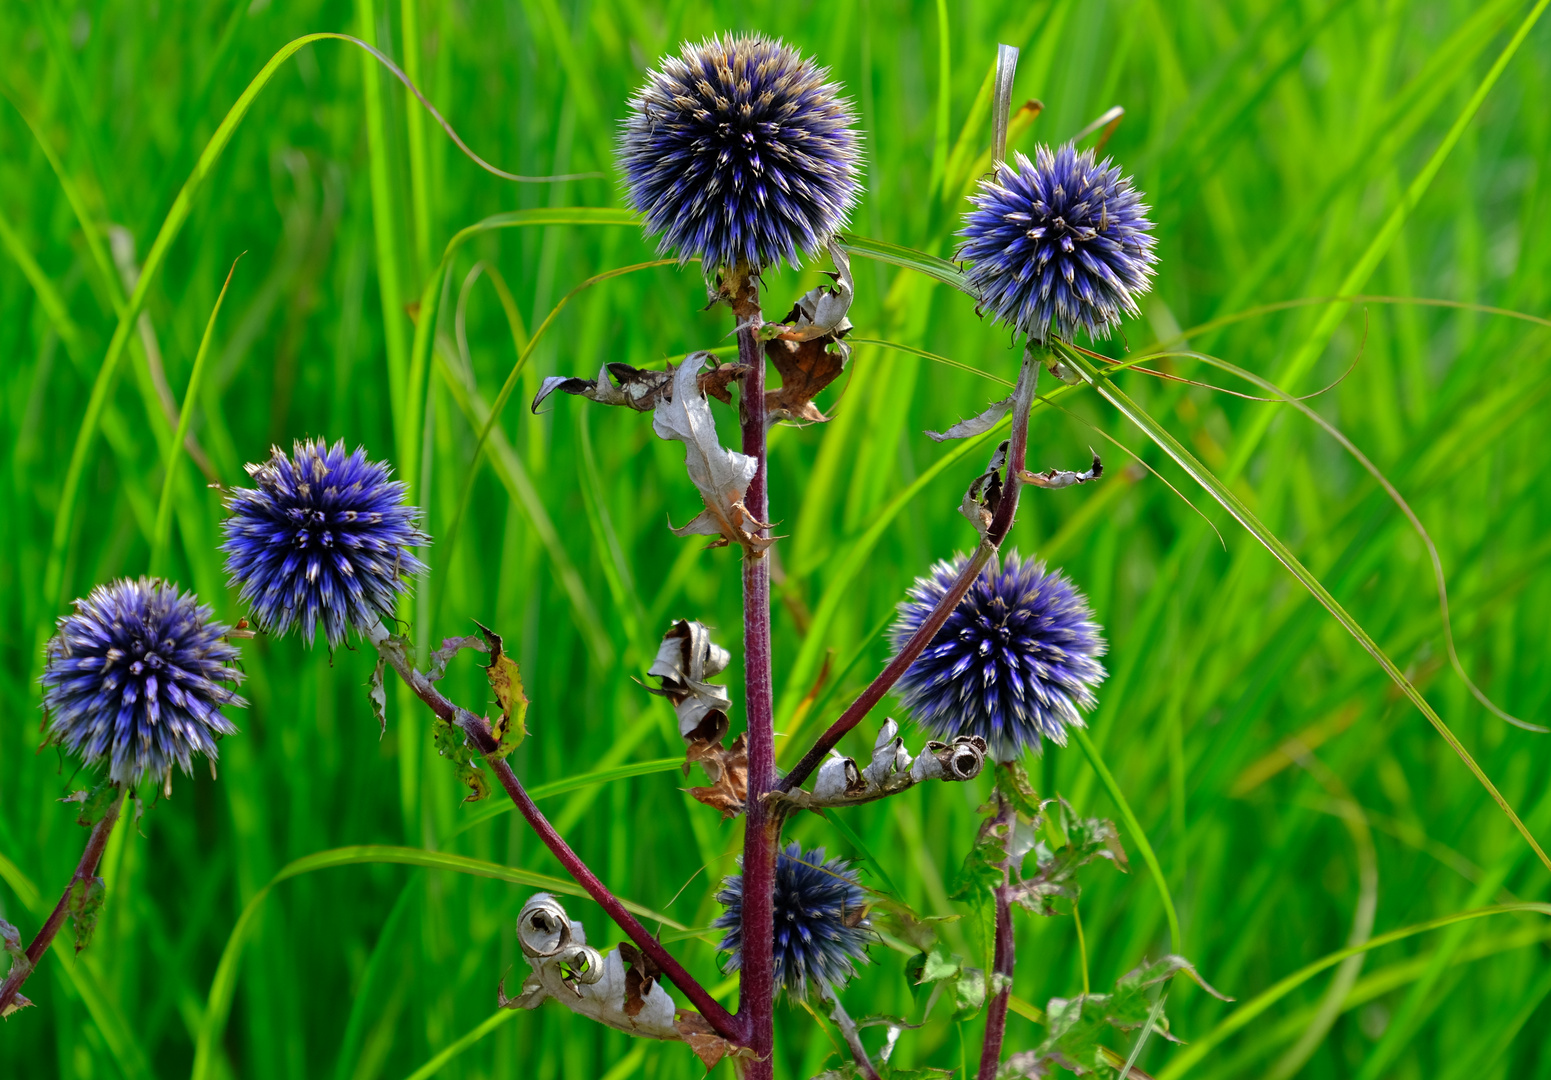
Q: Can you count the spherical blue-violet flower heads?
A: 6